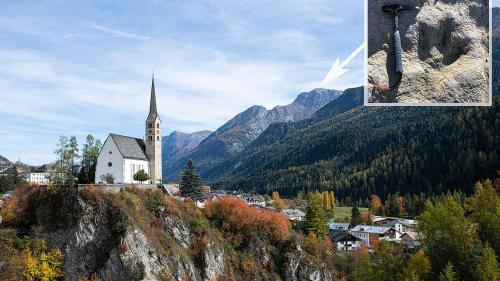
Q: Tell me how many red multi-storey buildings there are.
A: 0